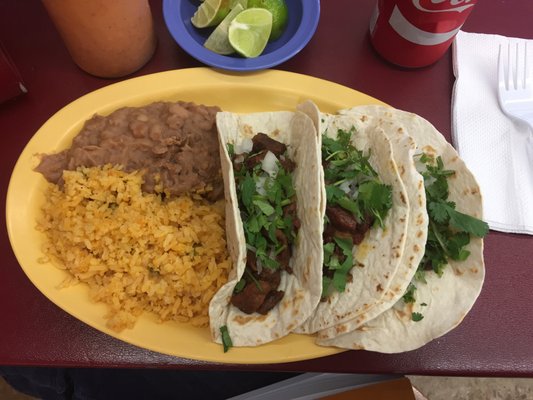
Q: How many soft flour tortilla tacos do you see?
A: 3